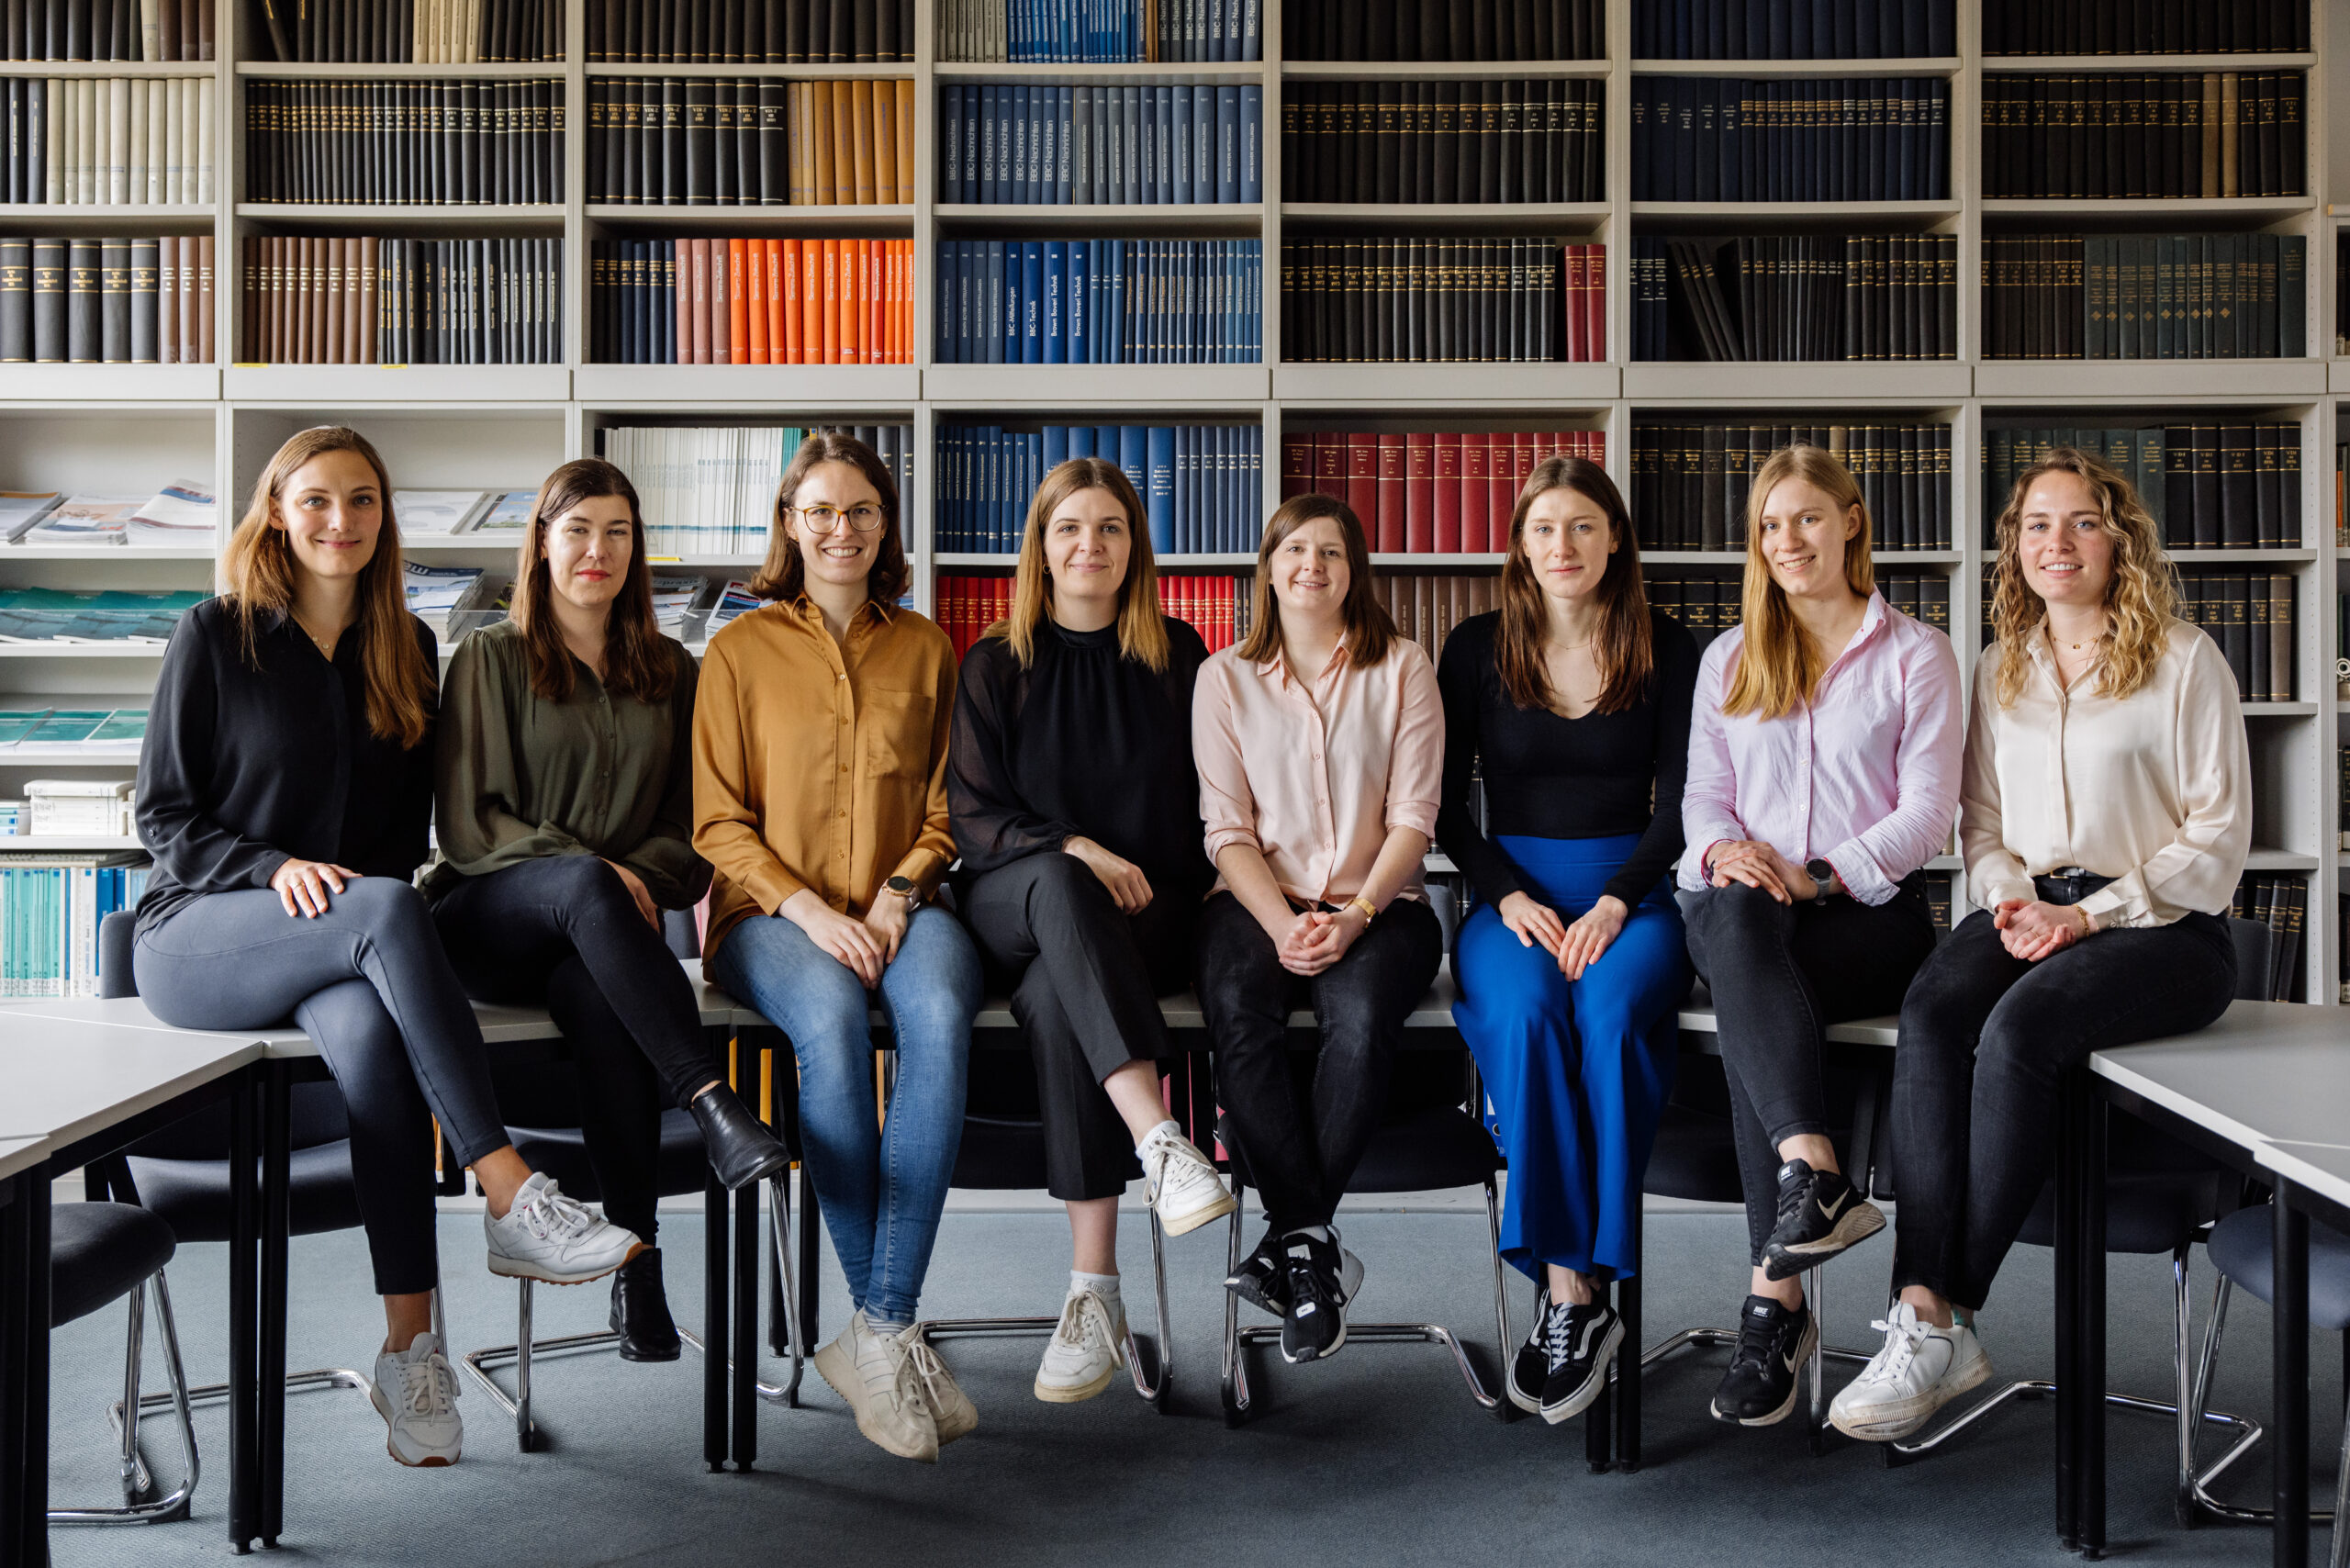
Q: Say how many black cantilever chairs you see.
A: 8